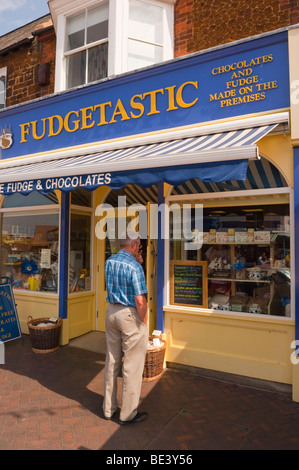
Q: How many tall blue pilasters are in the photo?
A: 3